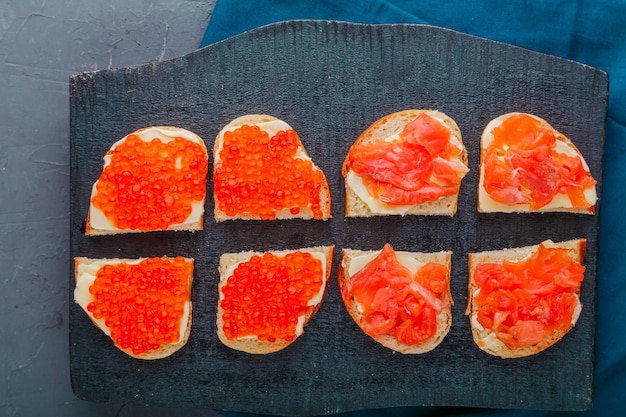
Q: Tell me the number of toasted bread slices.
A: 8